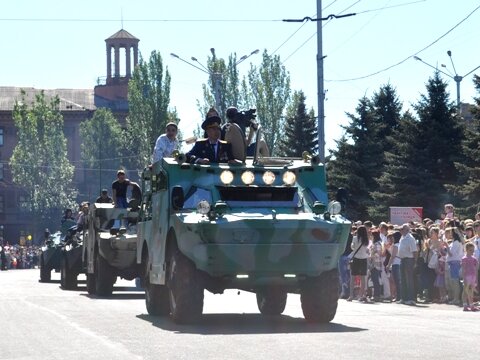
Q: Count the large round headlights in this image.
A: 4